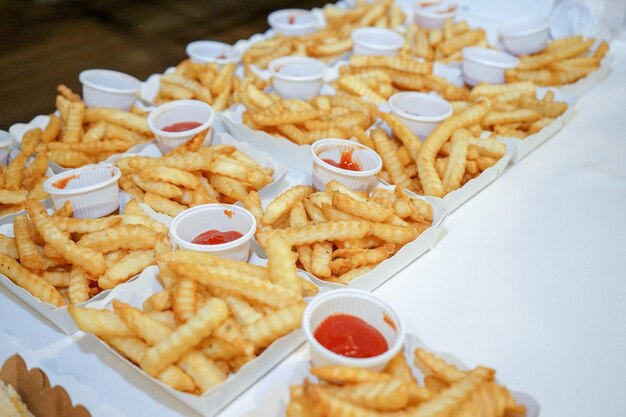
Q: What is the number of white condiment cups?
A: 15